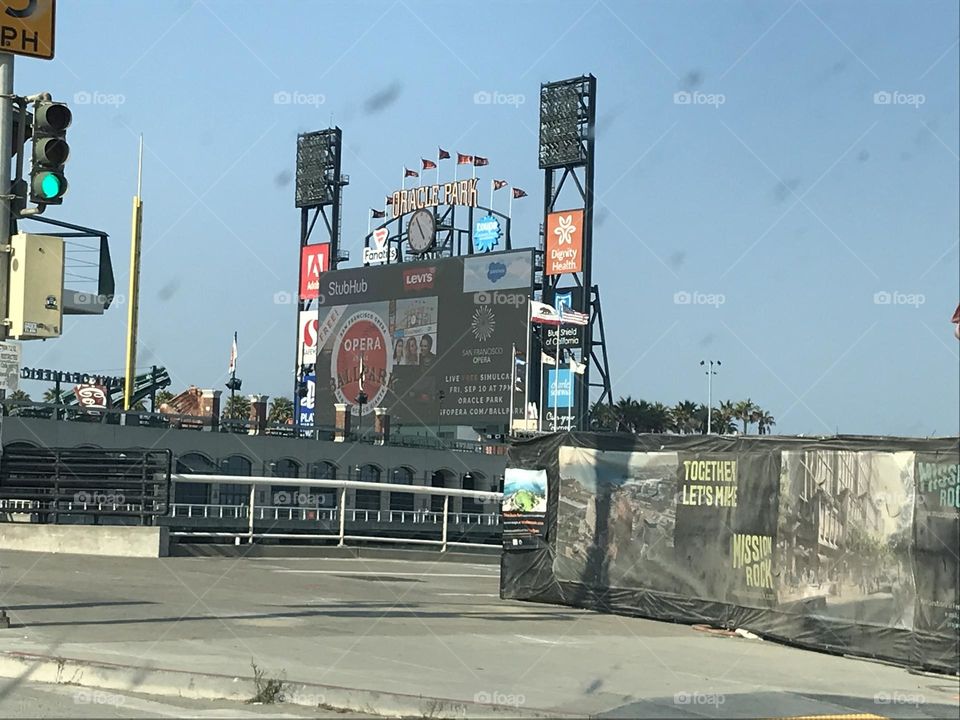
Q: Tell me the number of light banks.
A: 2